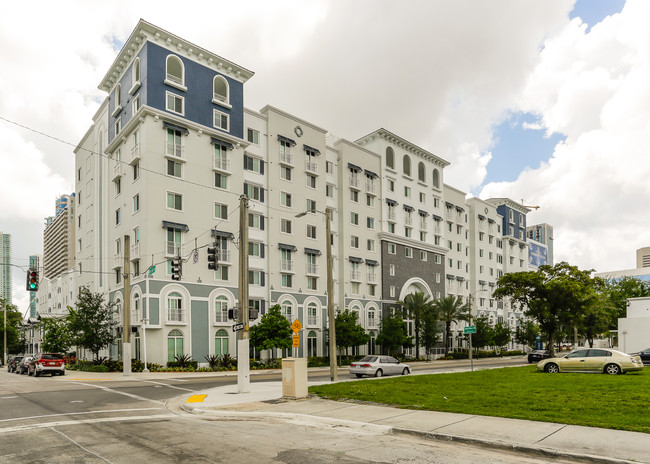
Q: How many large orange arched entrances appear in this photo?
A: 0